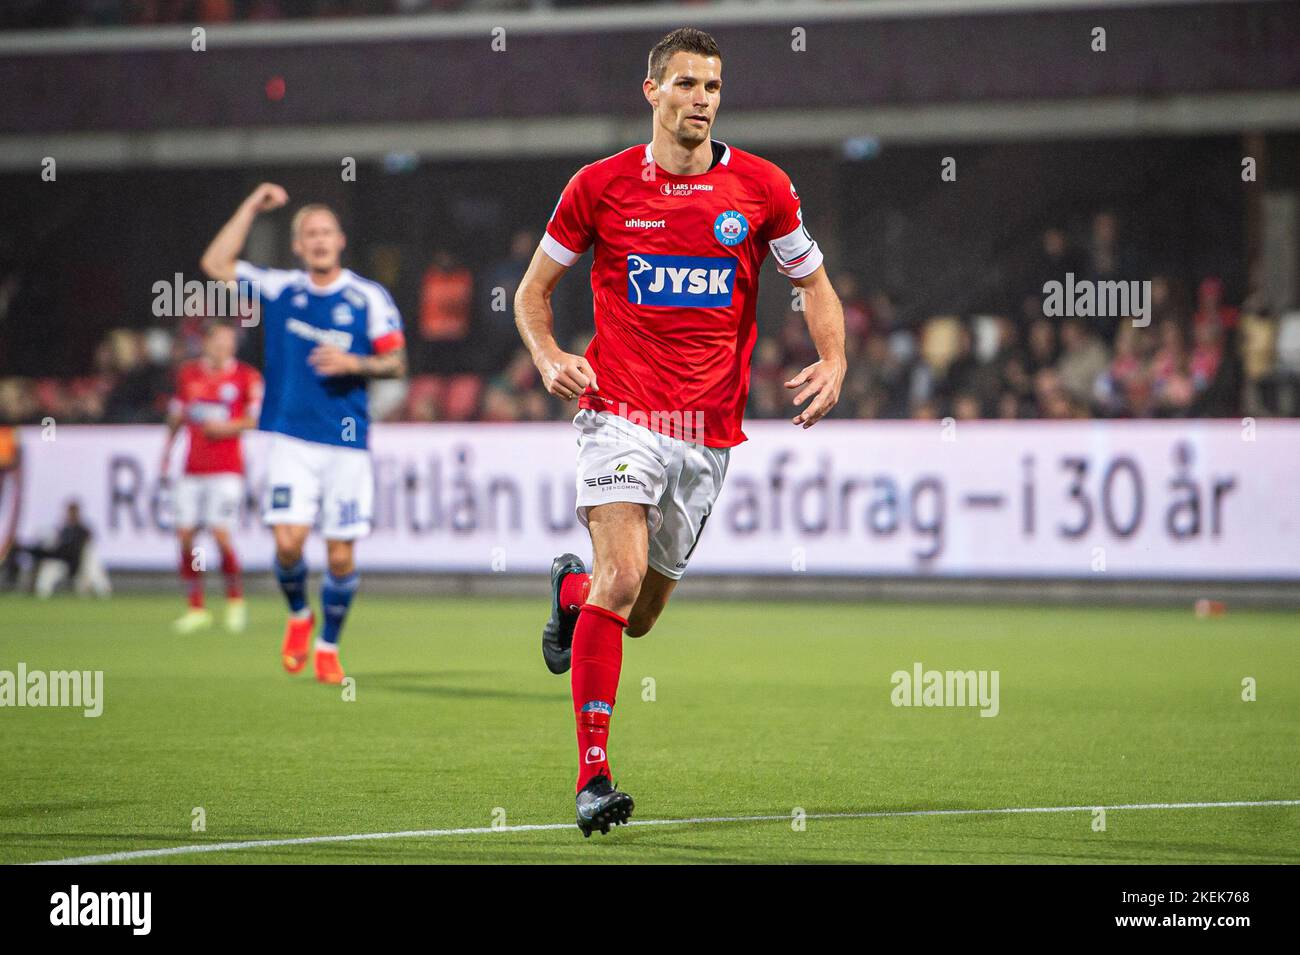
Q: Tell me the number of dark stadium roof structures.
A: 1